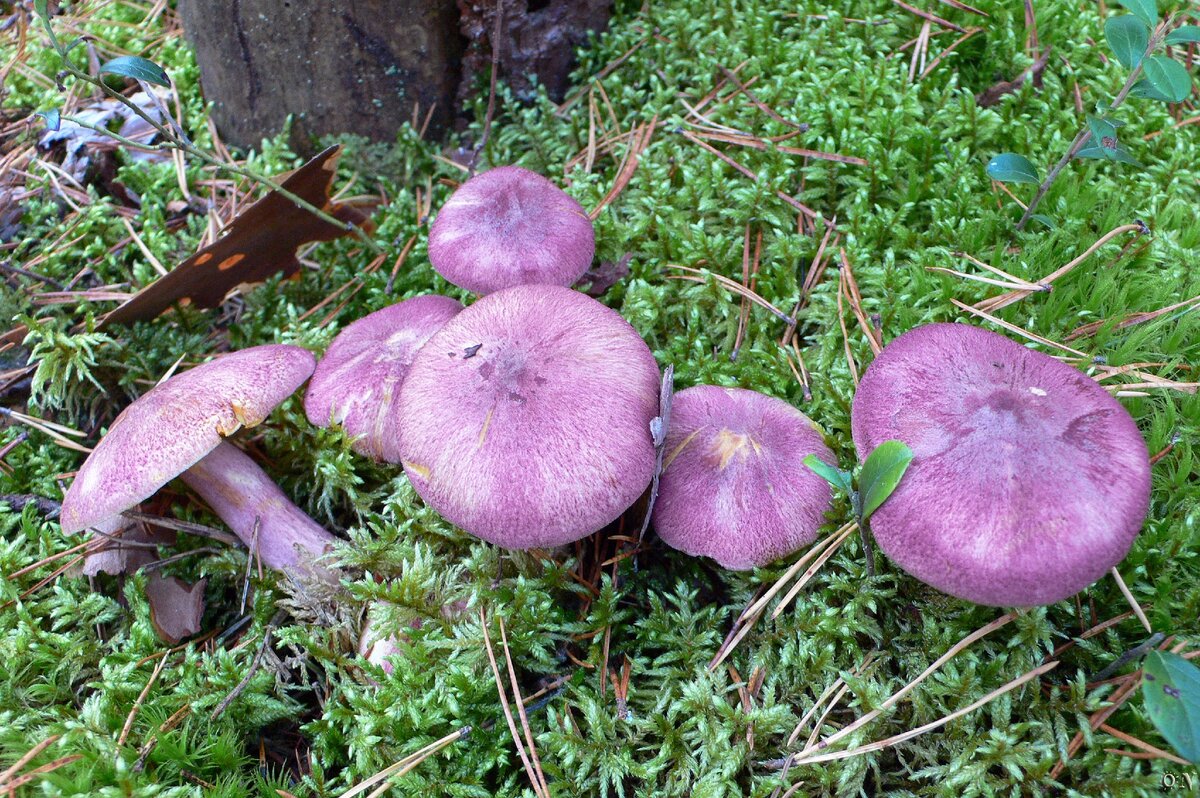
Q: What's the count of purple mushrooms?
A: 6